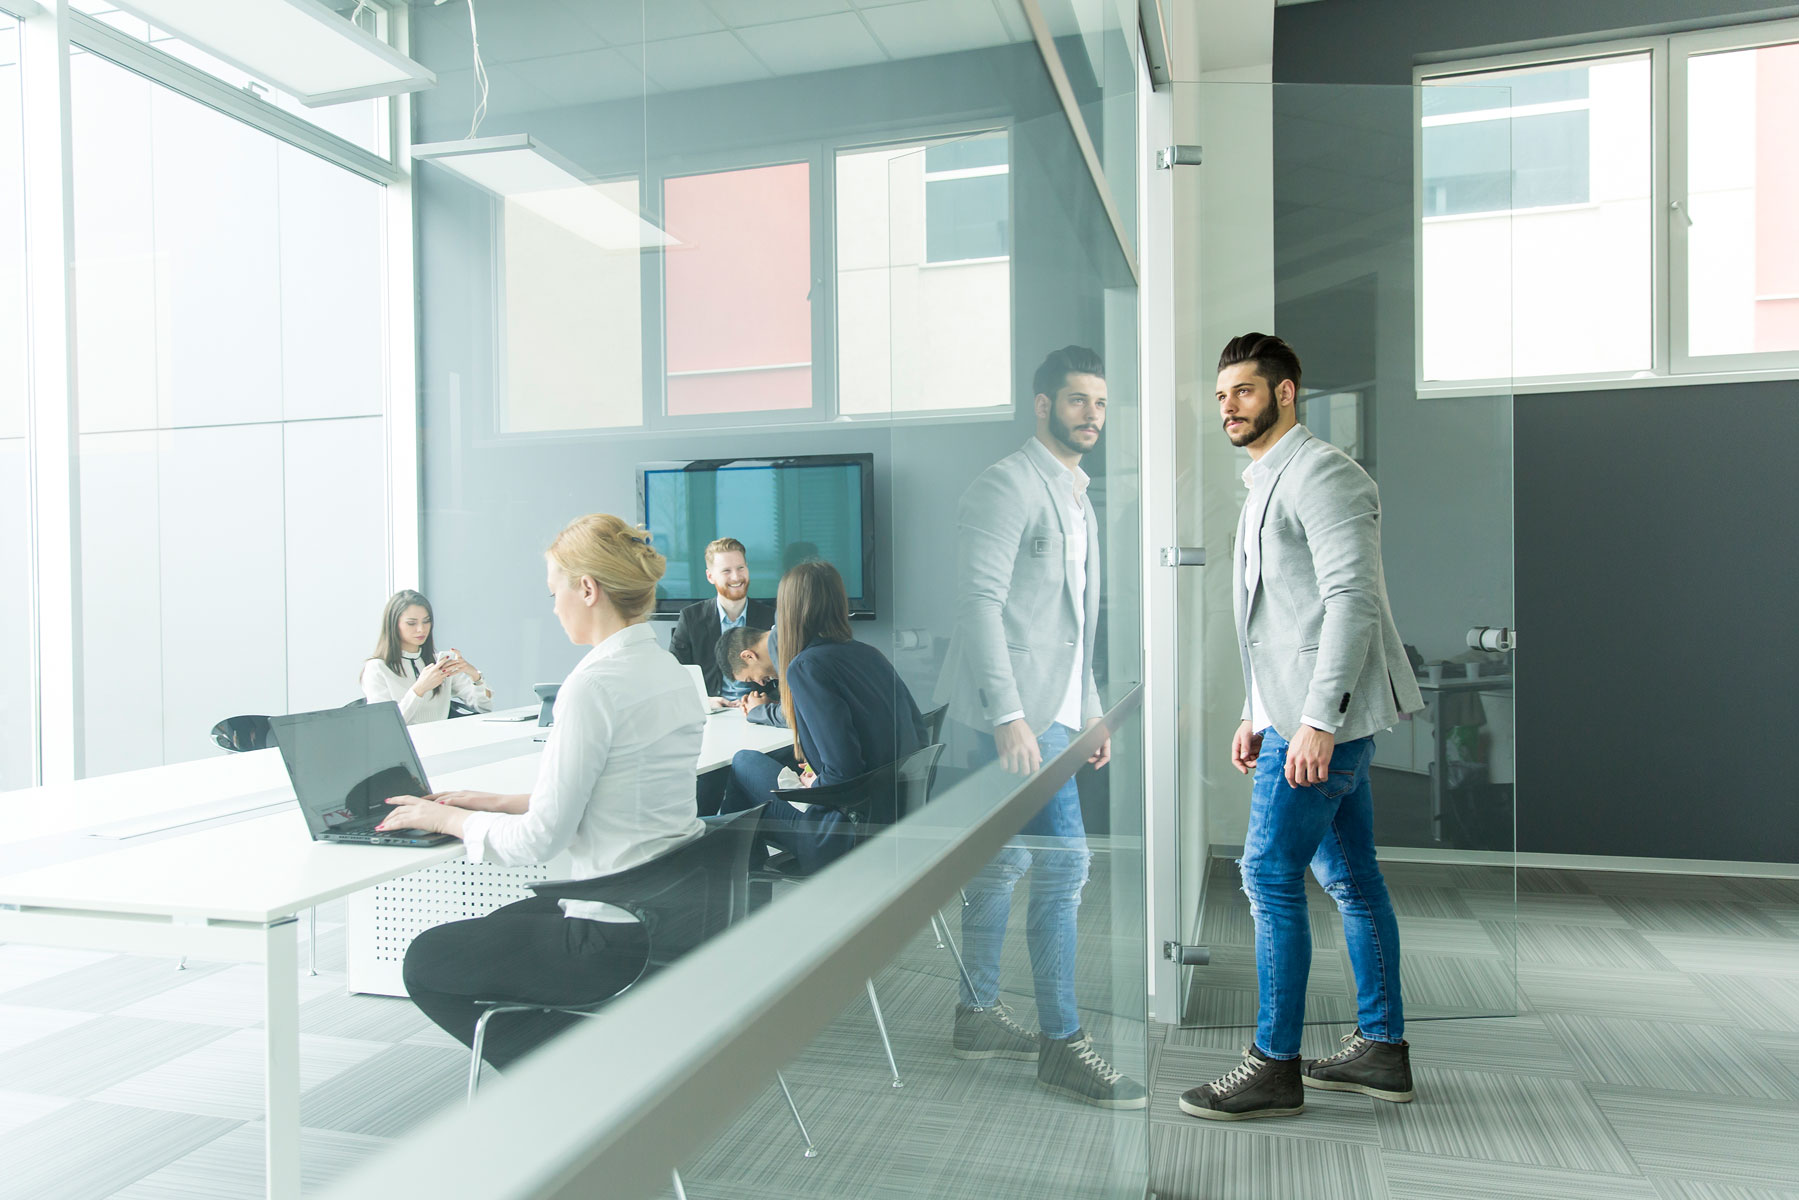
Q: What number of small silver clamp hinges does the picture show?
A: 3